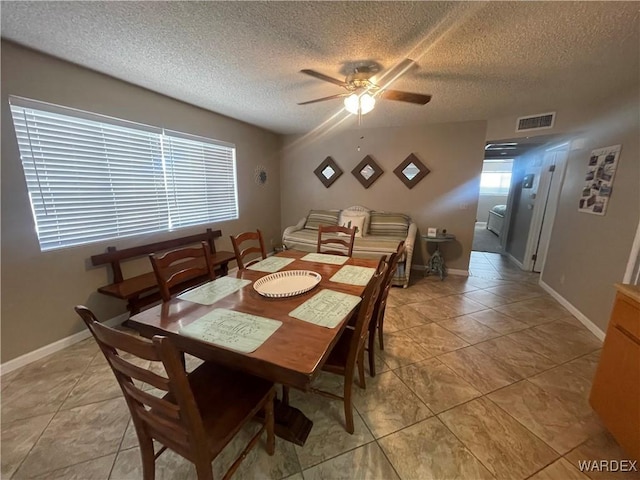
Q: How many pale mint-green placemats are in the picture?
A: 6